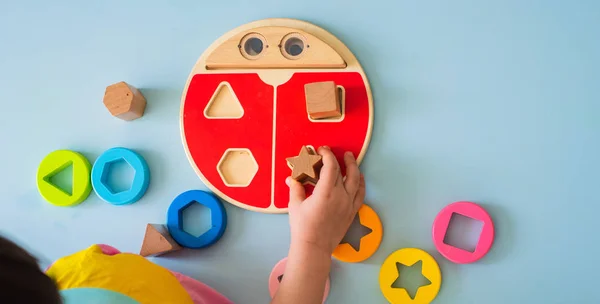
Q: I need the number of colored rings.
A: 7